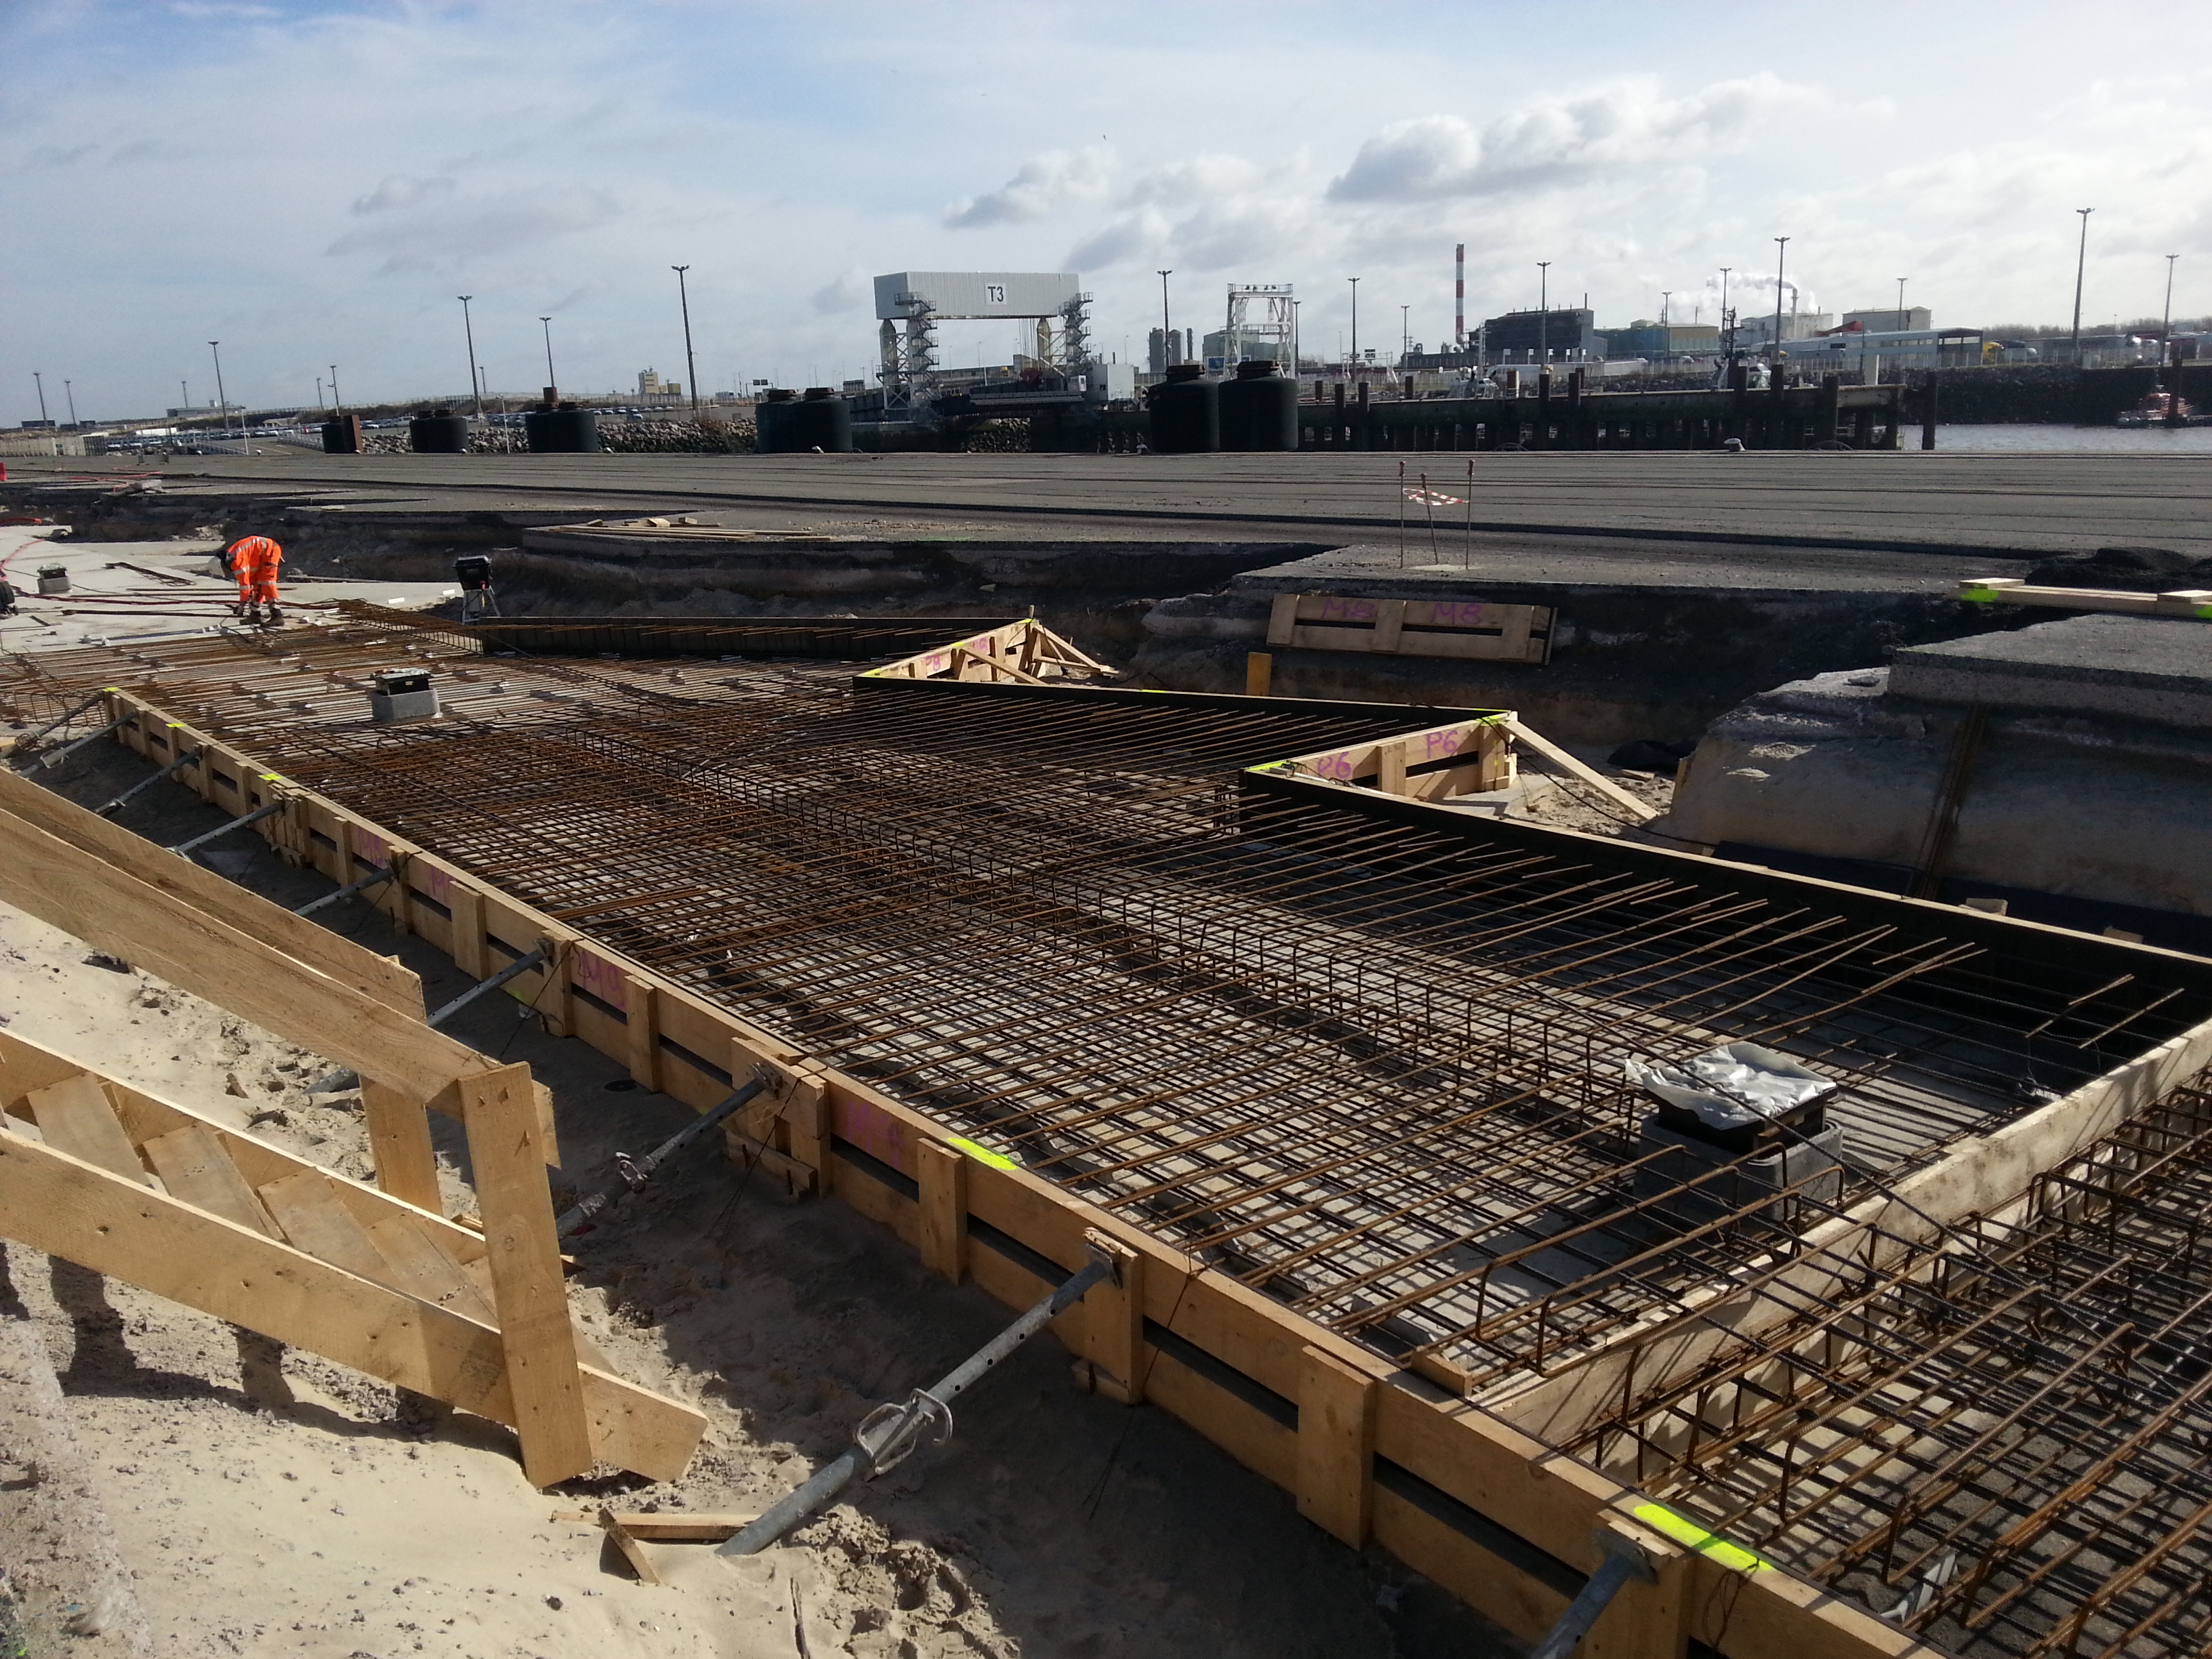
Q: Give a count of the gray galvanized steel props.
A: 9